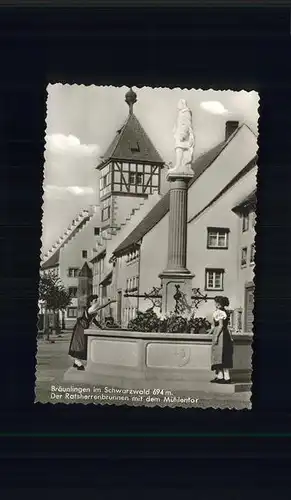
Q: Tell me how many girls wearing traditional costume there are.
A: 2